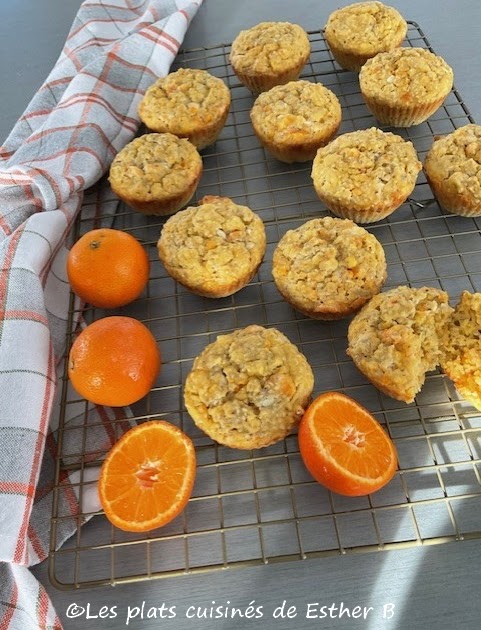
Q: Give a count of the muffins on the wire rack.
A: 12